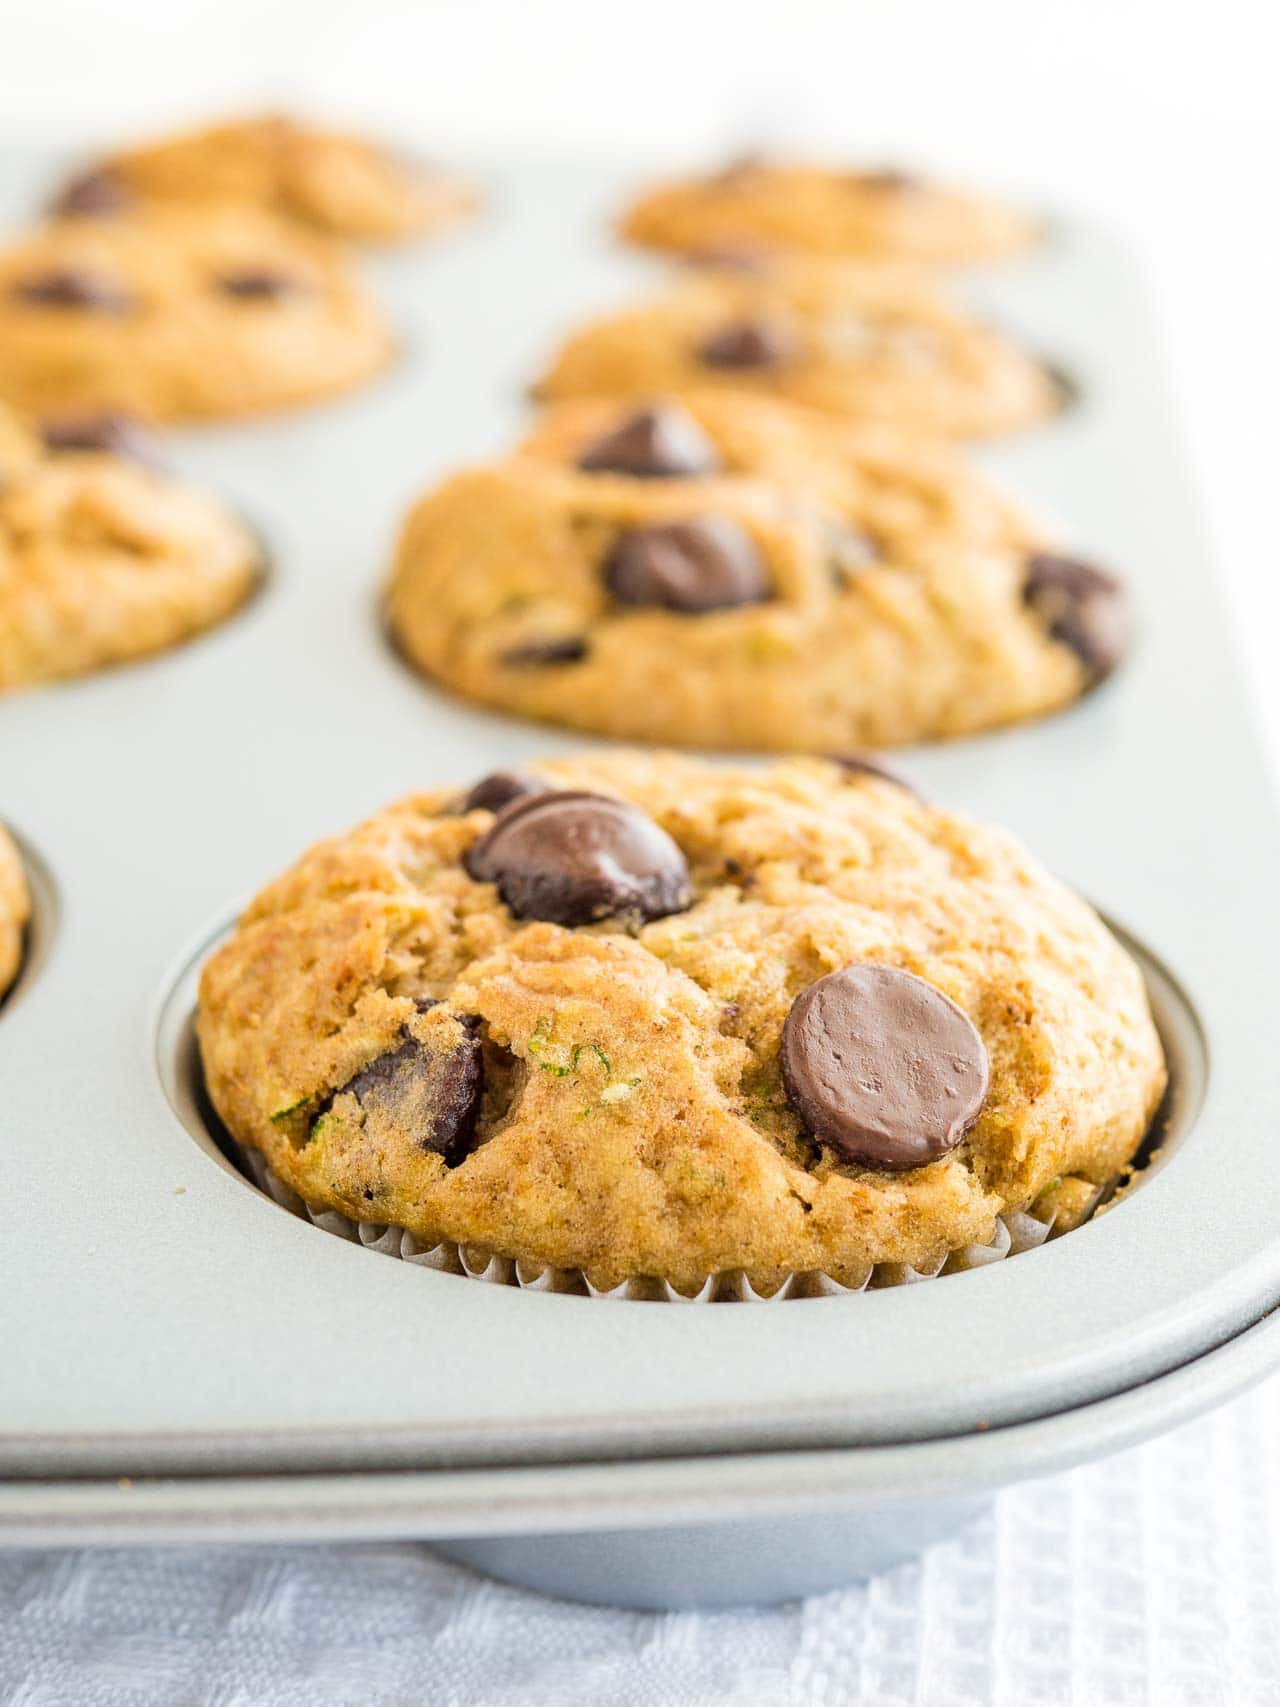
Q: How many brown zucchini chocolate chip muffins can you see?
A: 8